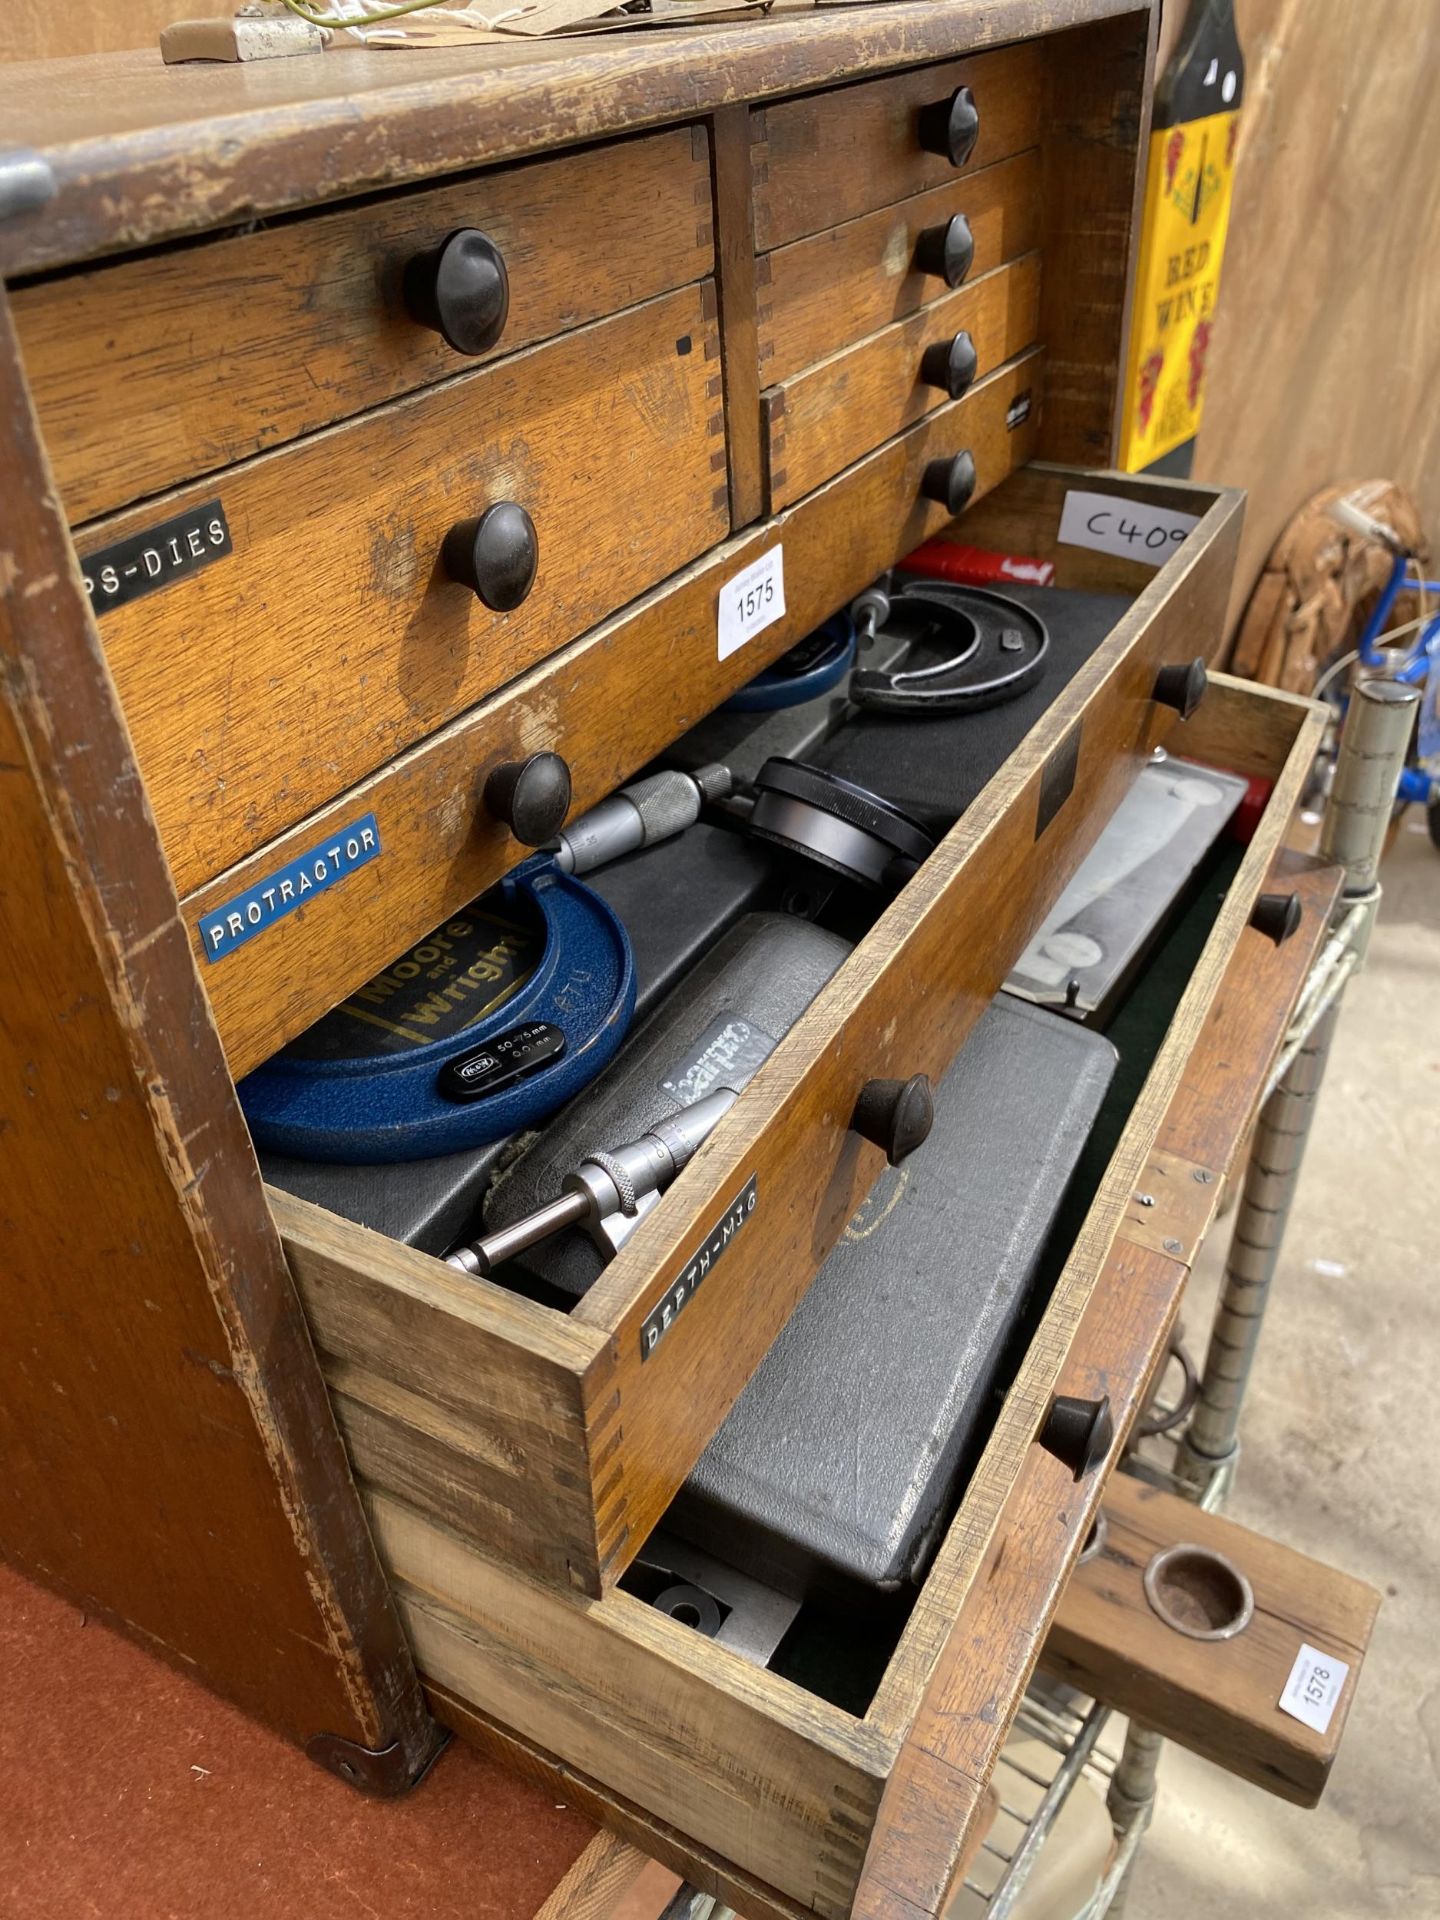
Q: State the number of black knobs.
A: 11